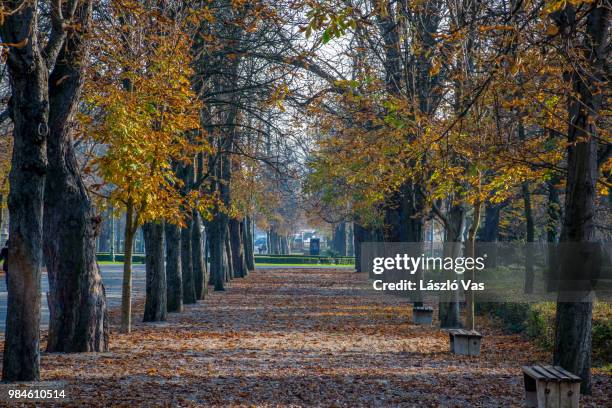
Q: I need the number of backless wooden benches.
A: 3